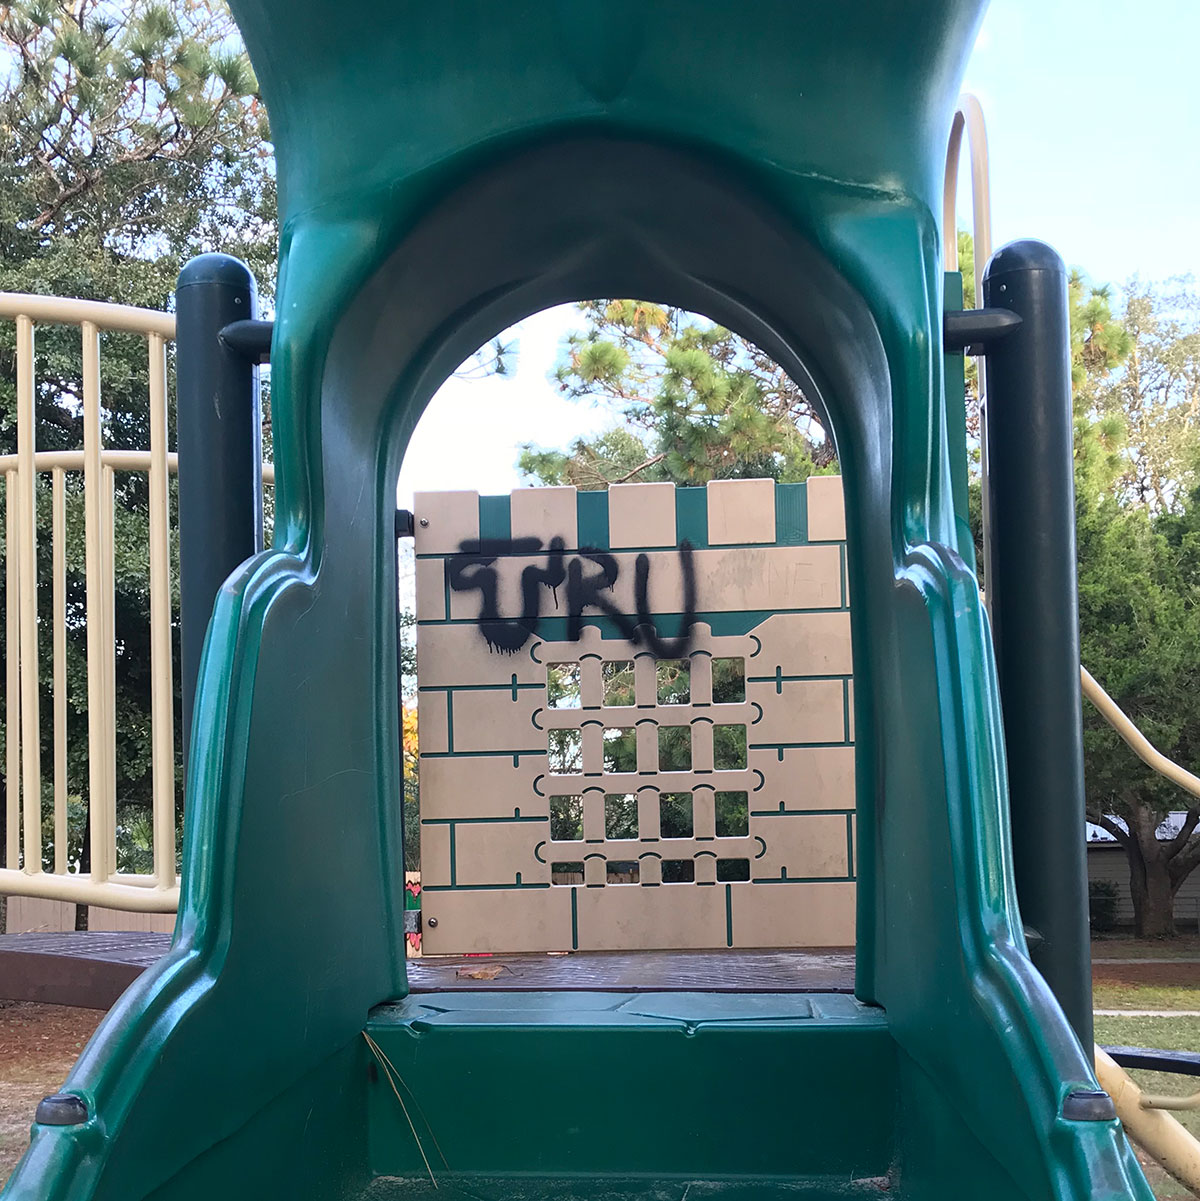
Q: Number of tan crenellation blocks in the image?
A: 5